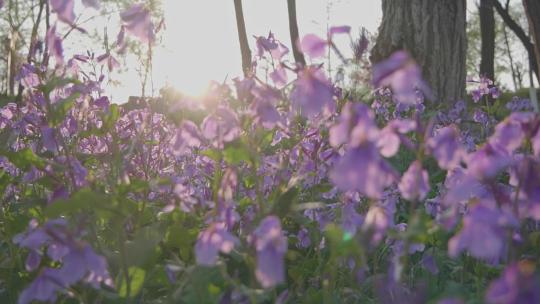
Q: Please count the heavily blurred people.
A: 0